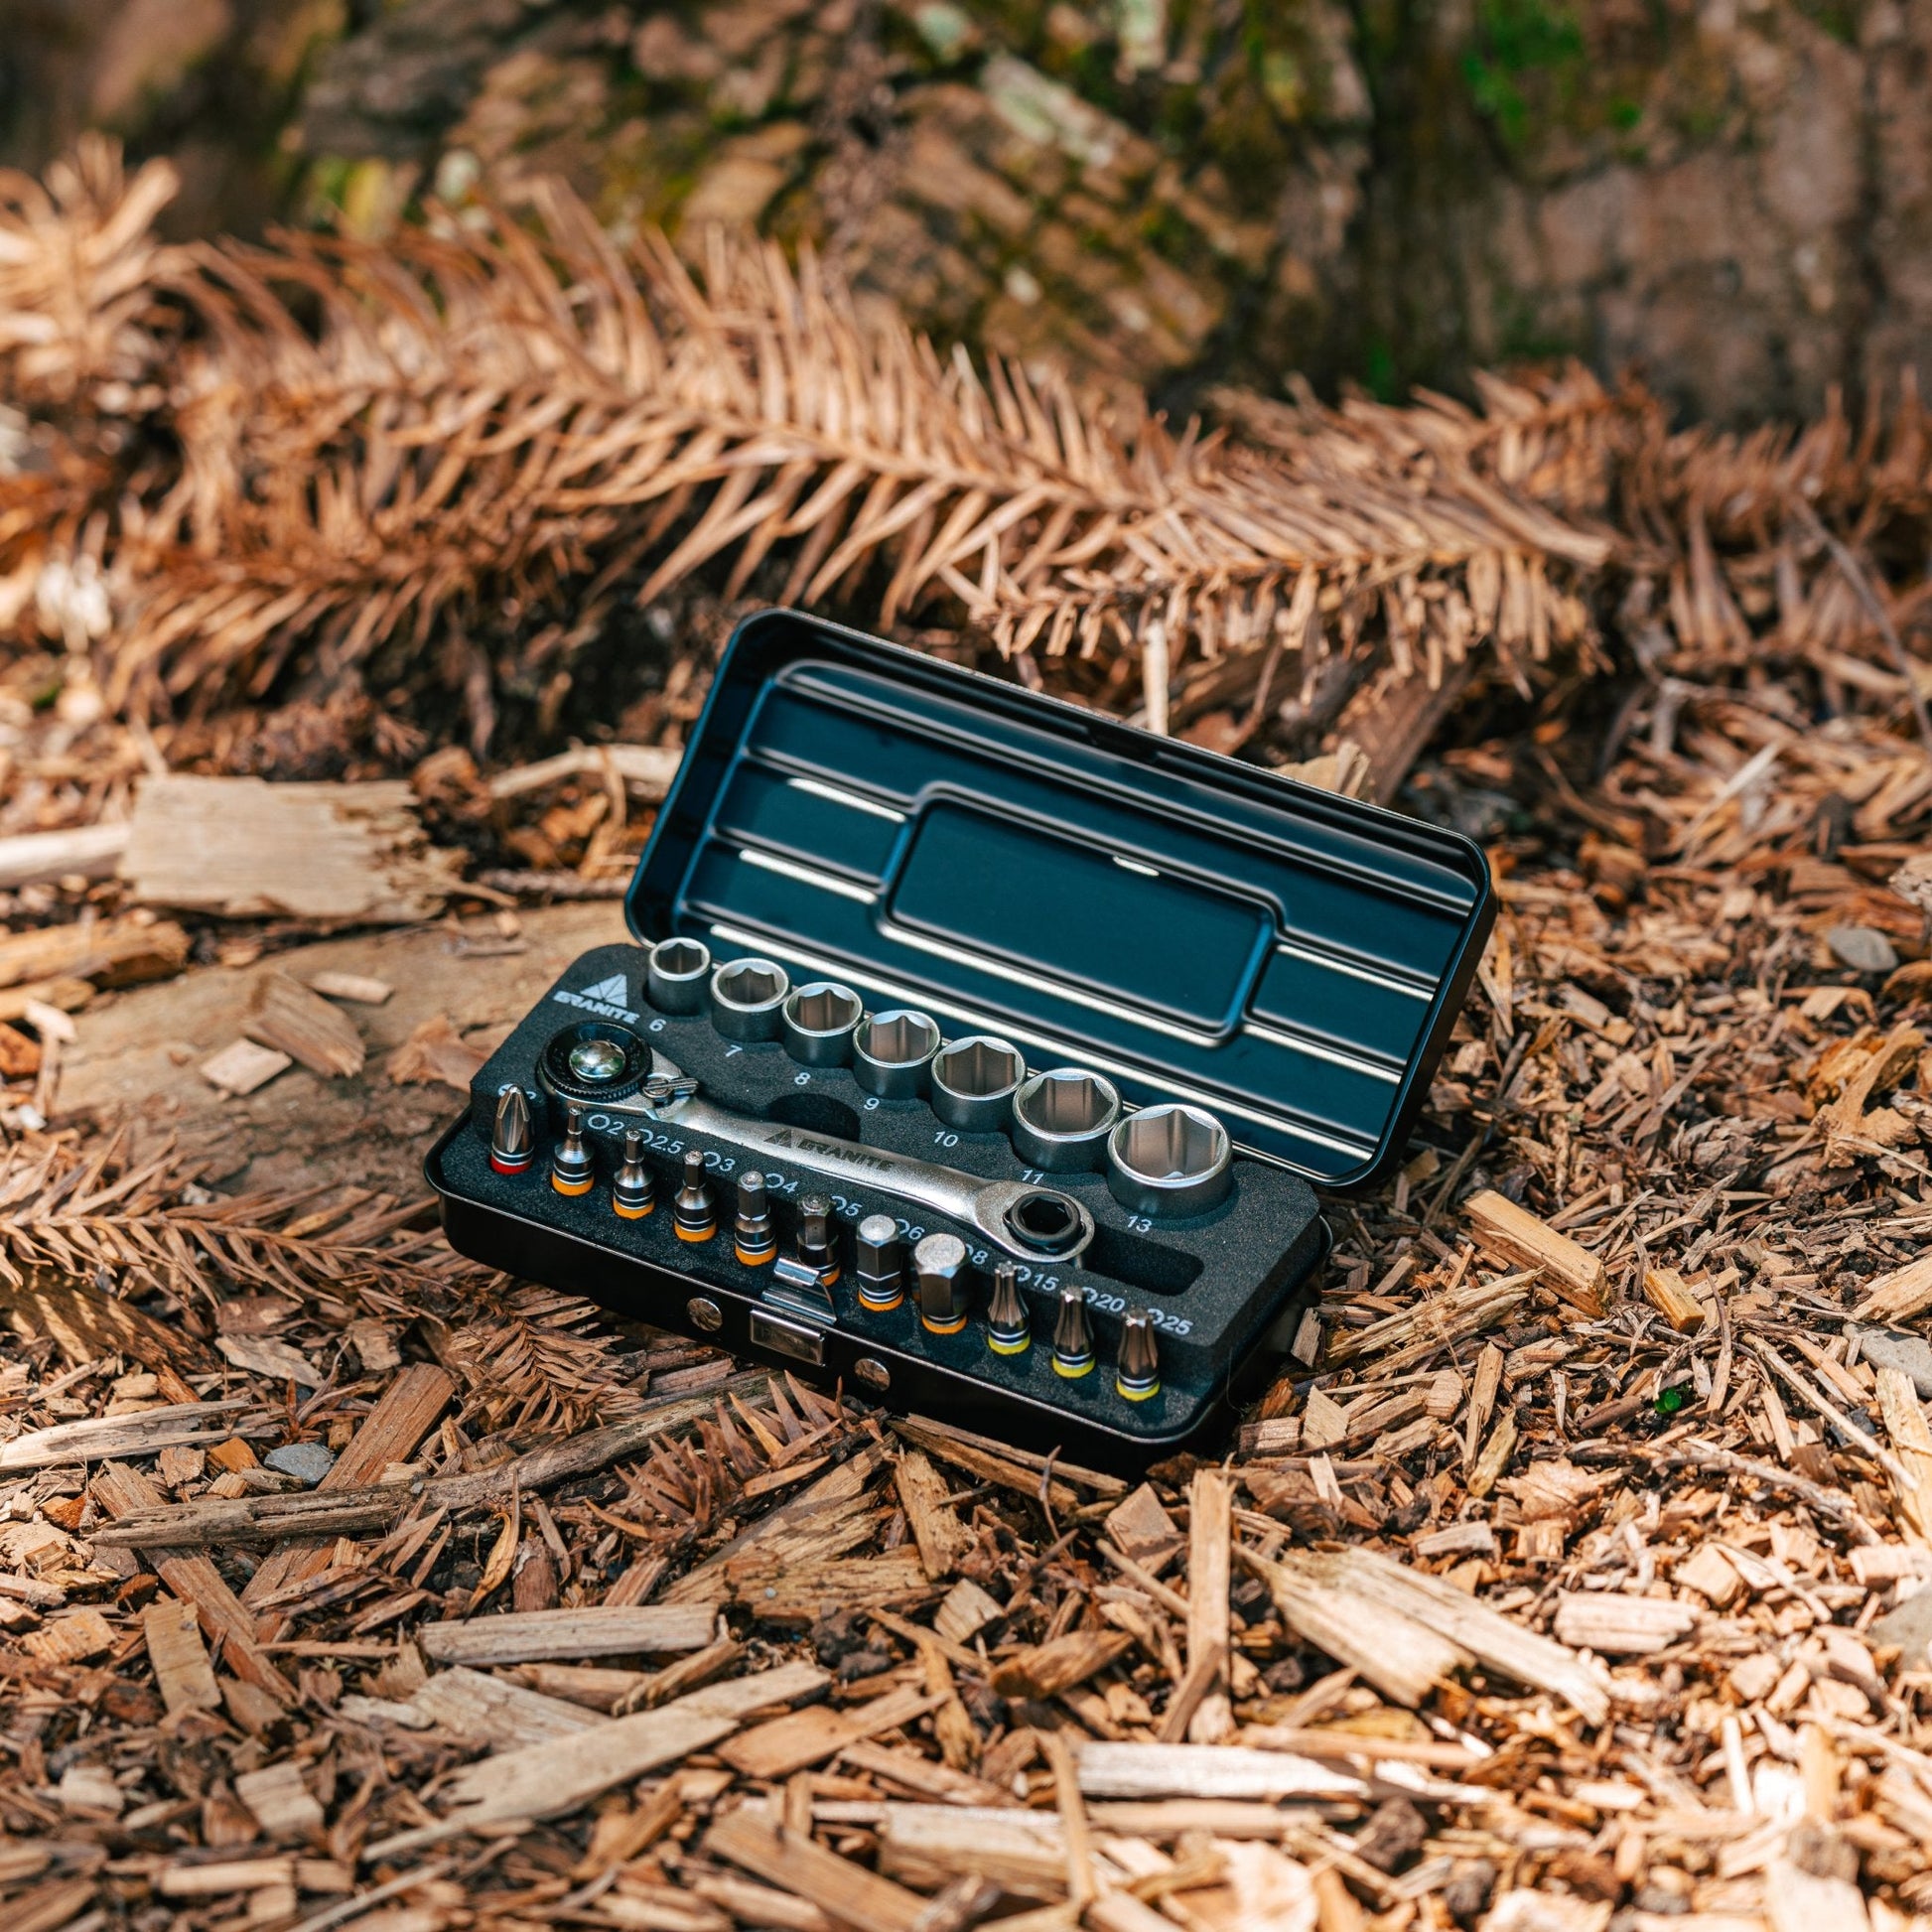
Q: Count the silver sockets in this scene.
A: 7